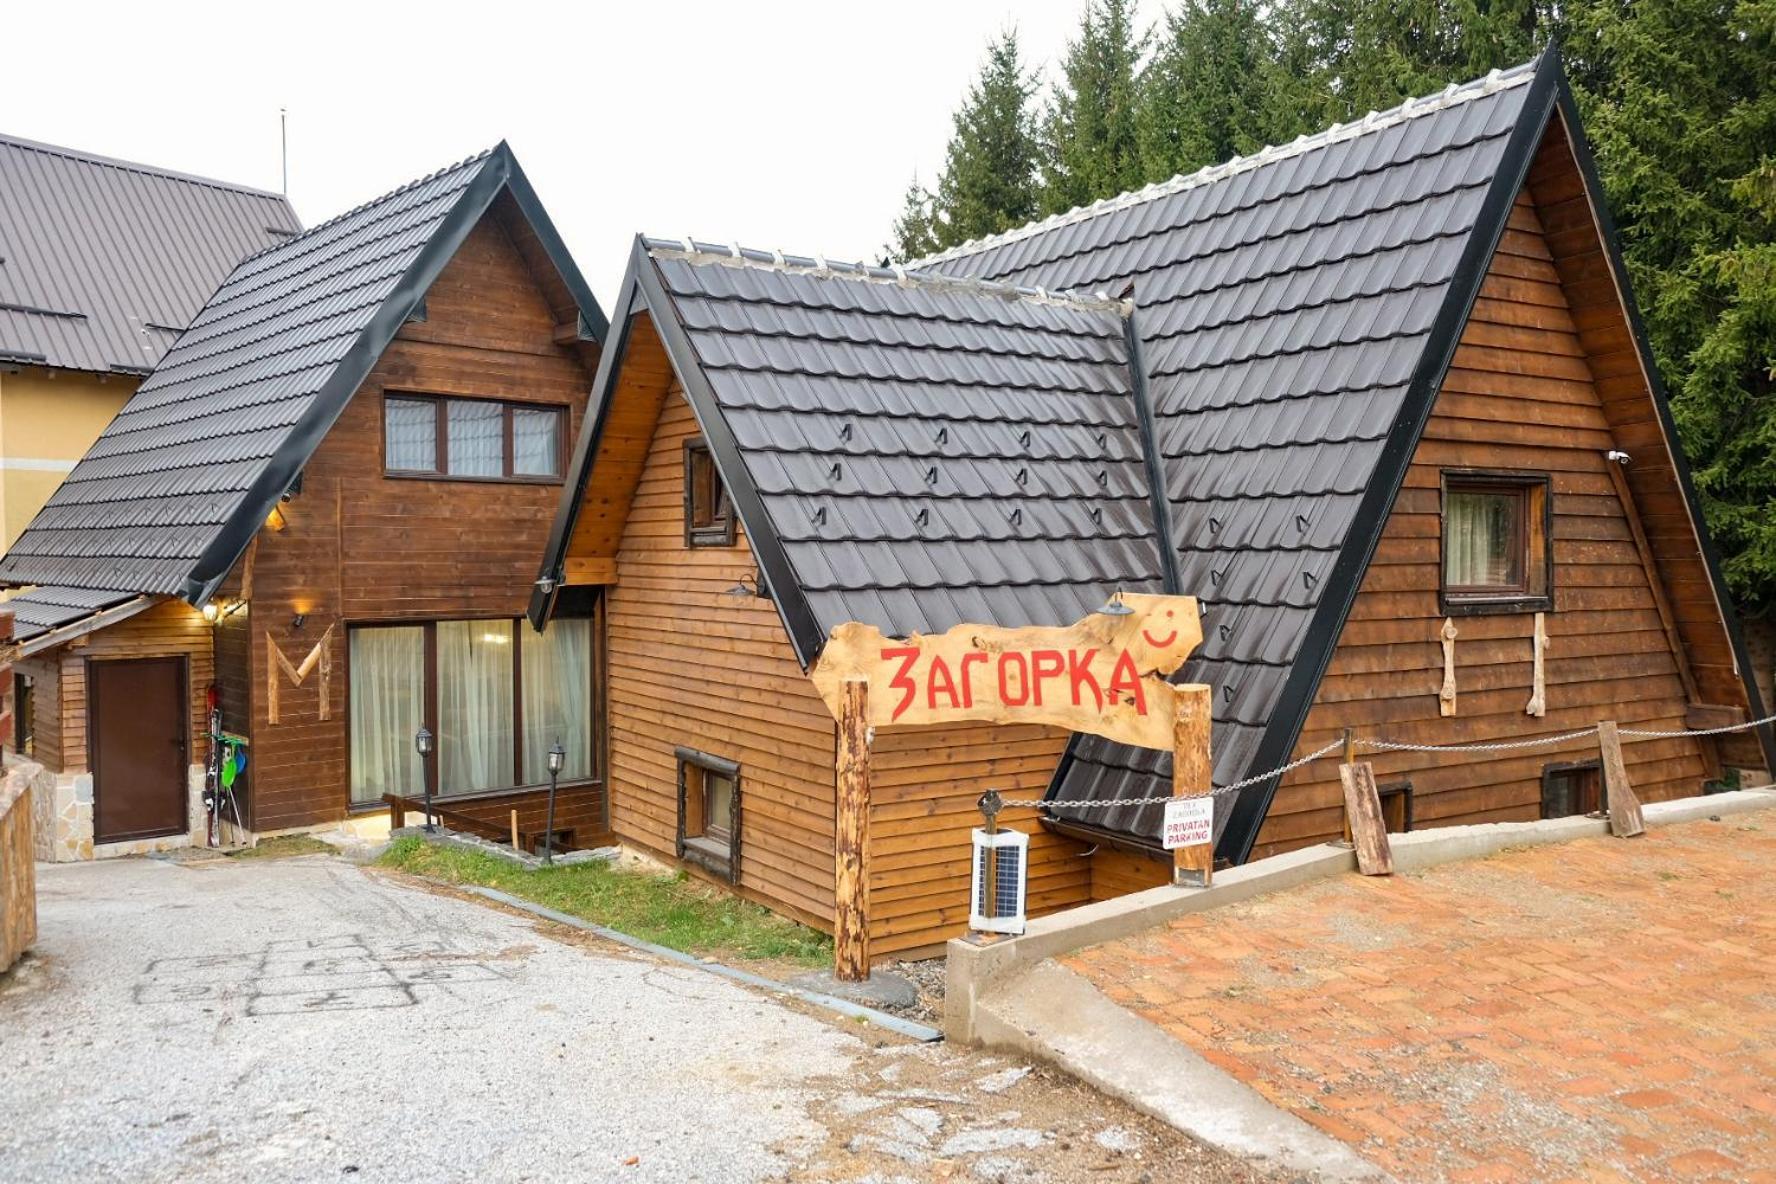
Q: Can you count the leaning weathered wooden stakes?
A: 2